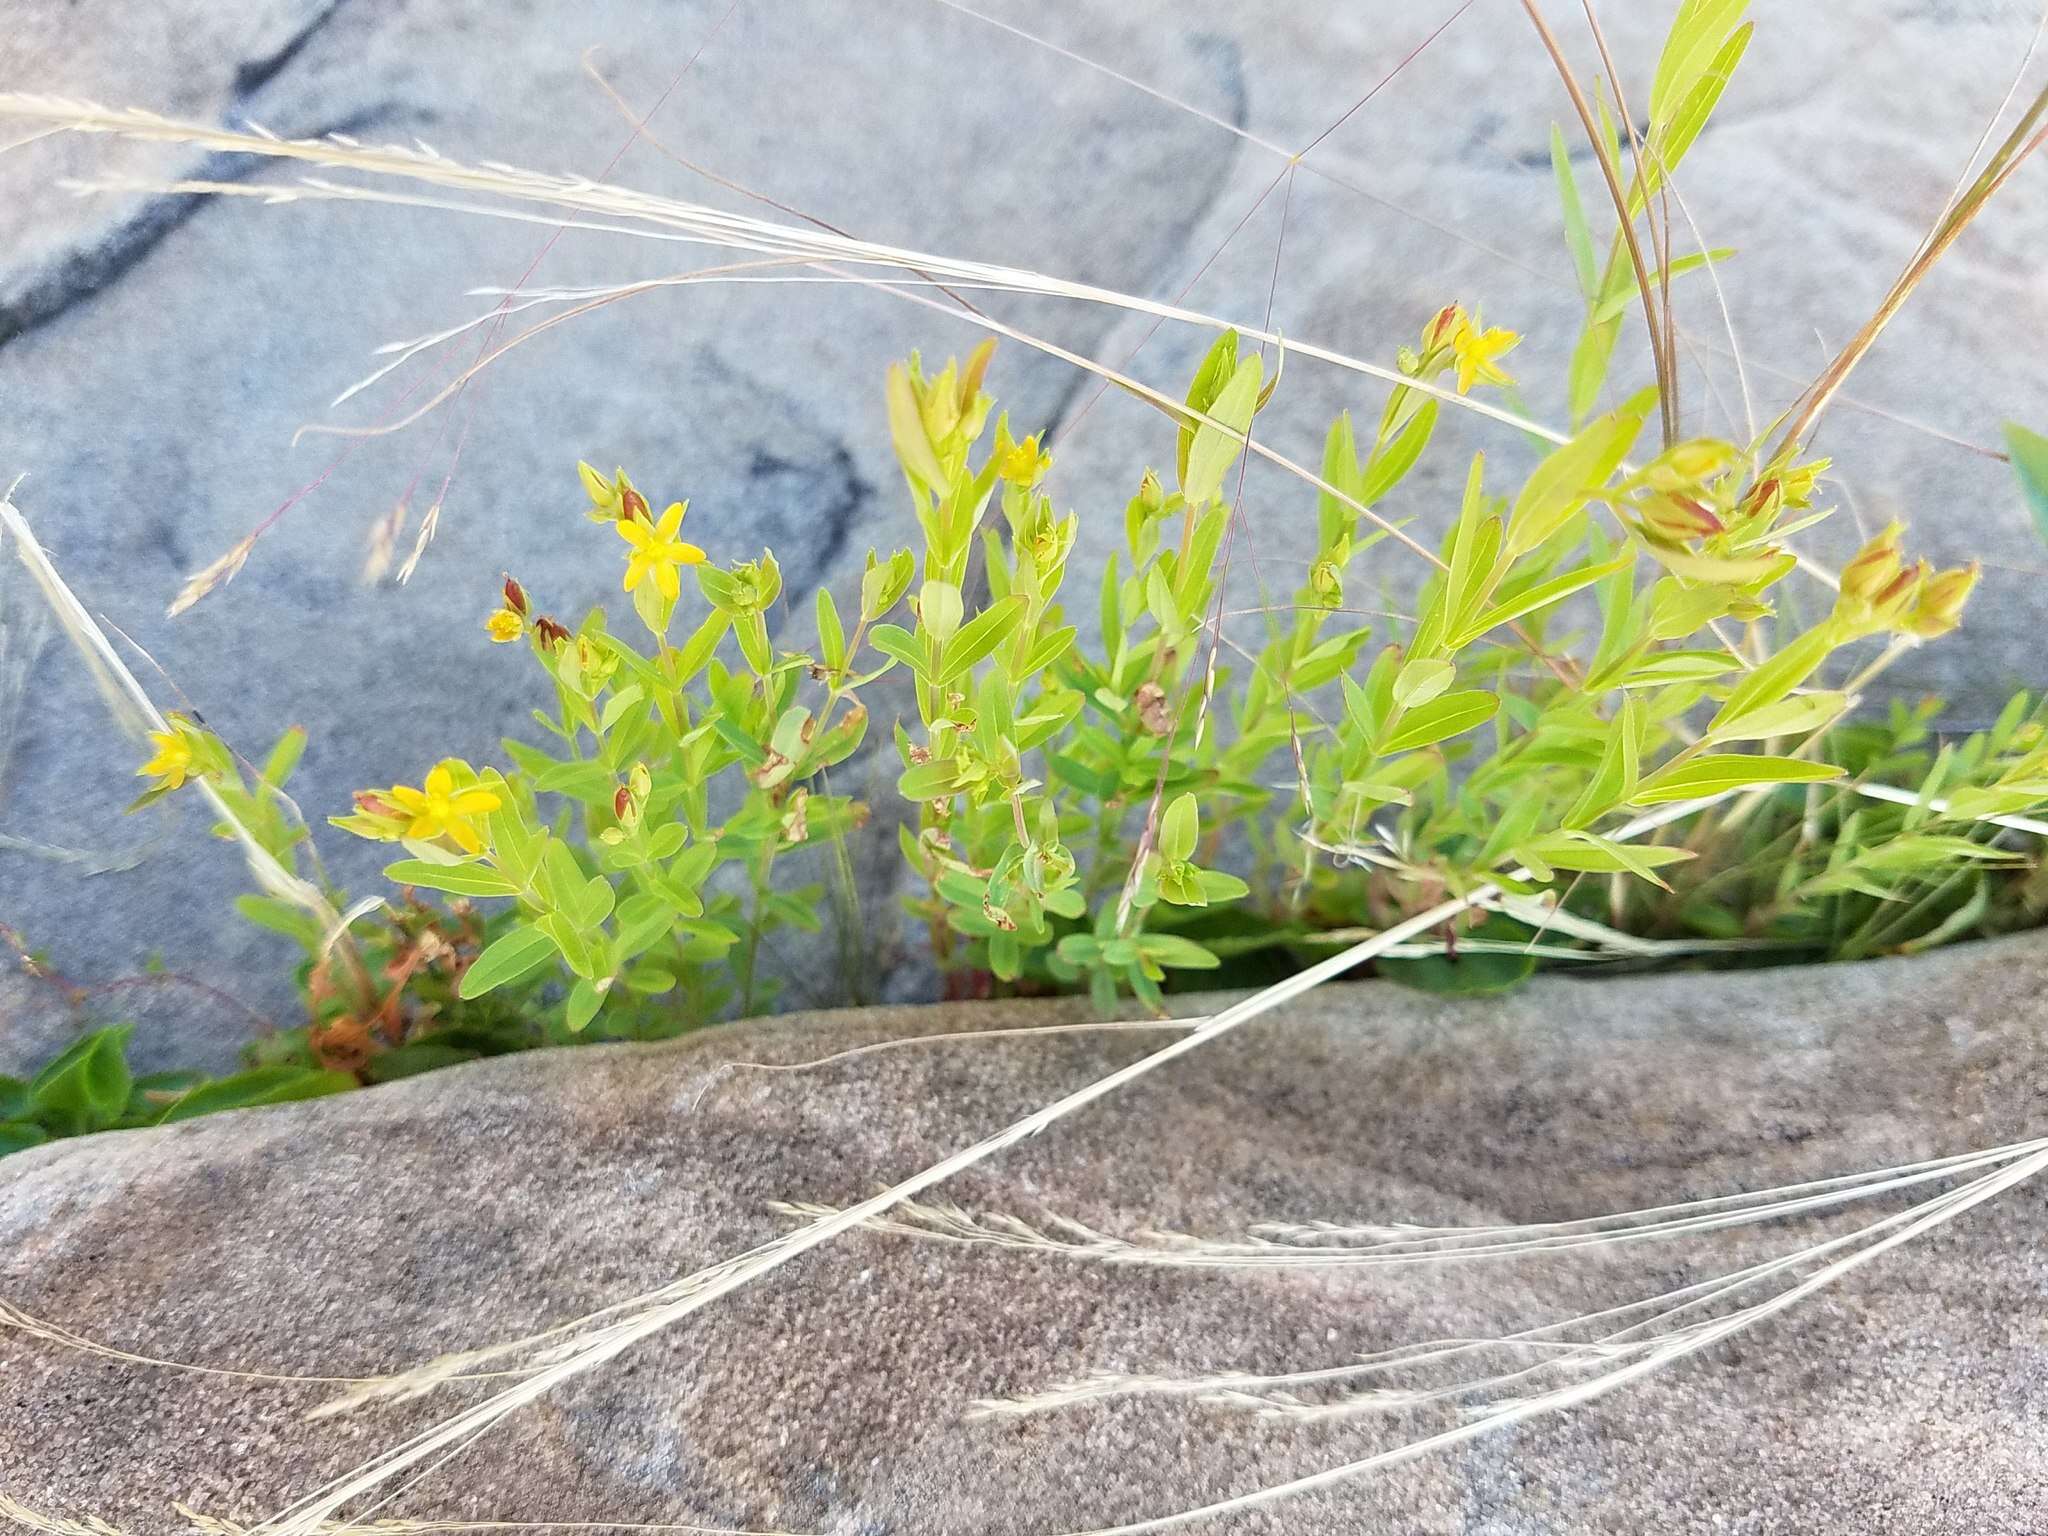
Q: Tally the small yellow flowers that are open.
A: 6